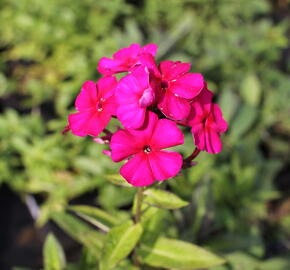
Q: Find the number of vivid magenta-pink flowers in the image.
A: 6